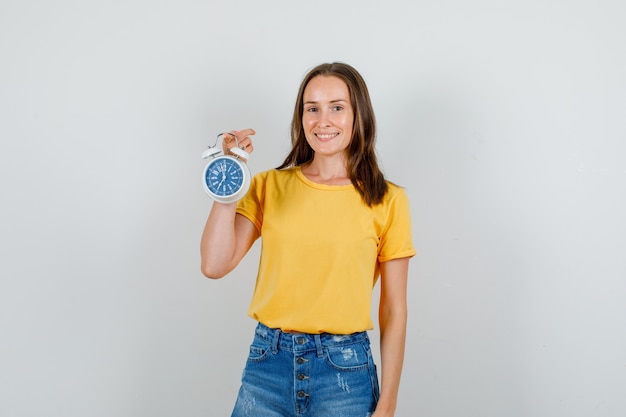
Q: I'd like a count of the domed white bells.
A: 2